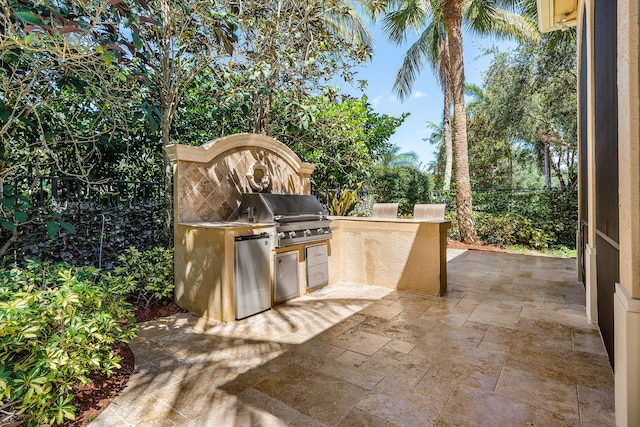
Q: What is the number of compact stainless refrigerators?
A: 1